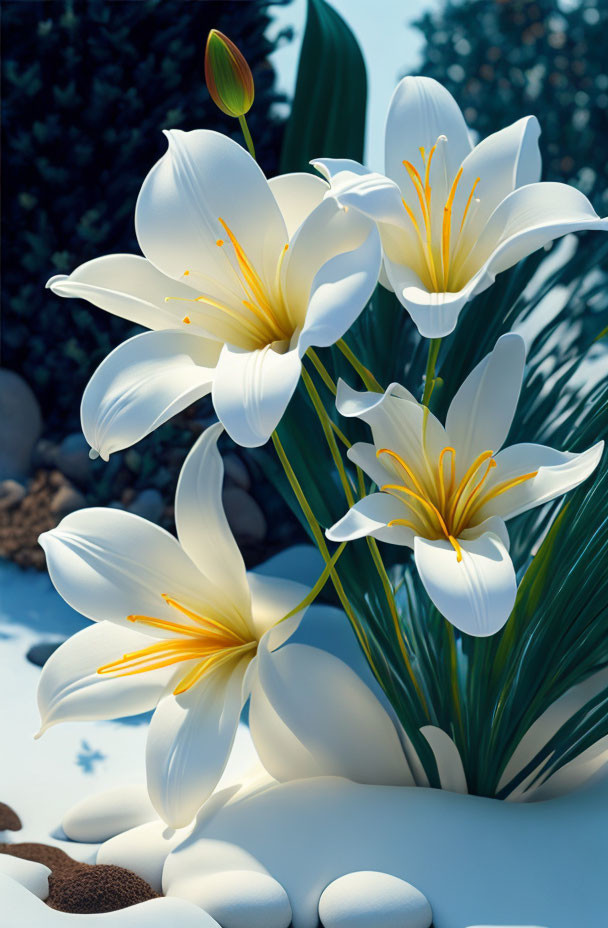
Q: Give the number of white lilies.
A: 4